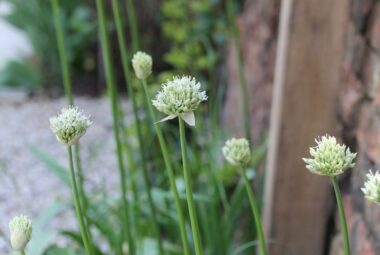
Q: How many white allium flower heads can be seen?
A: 7